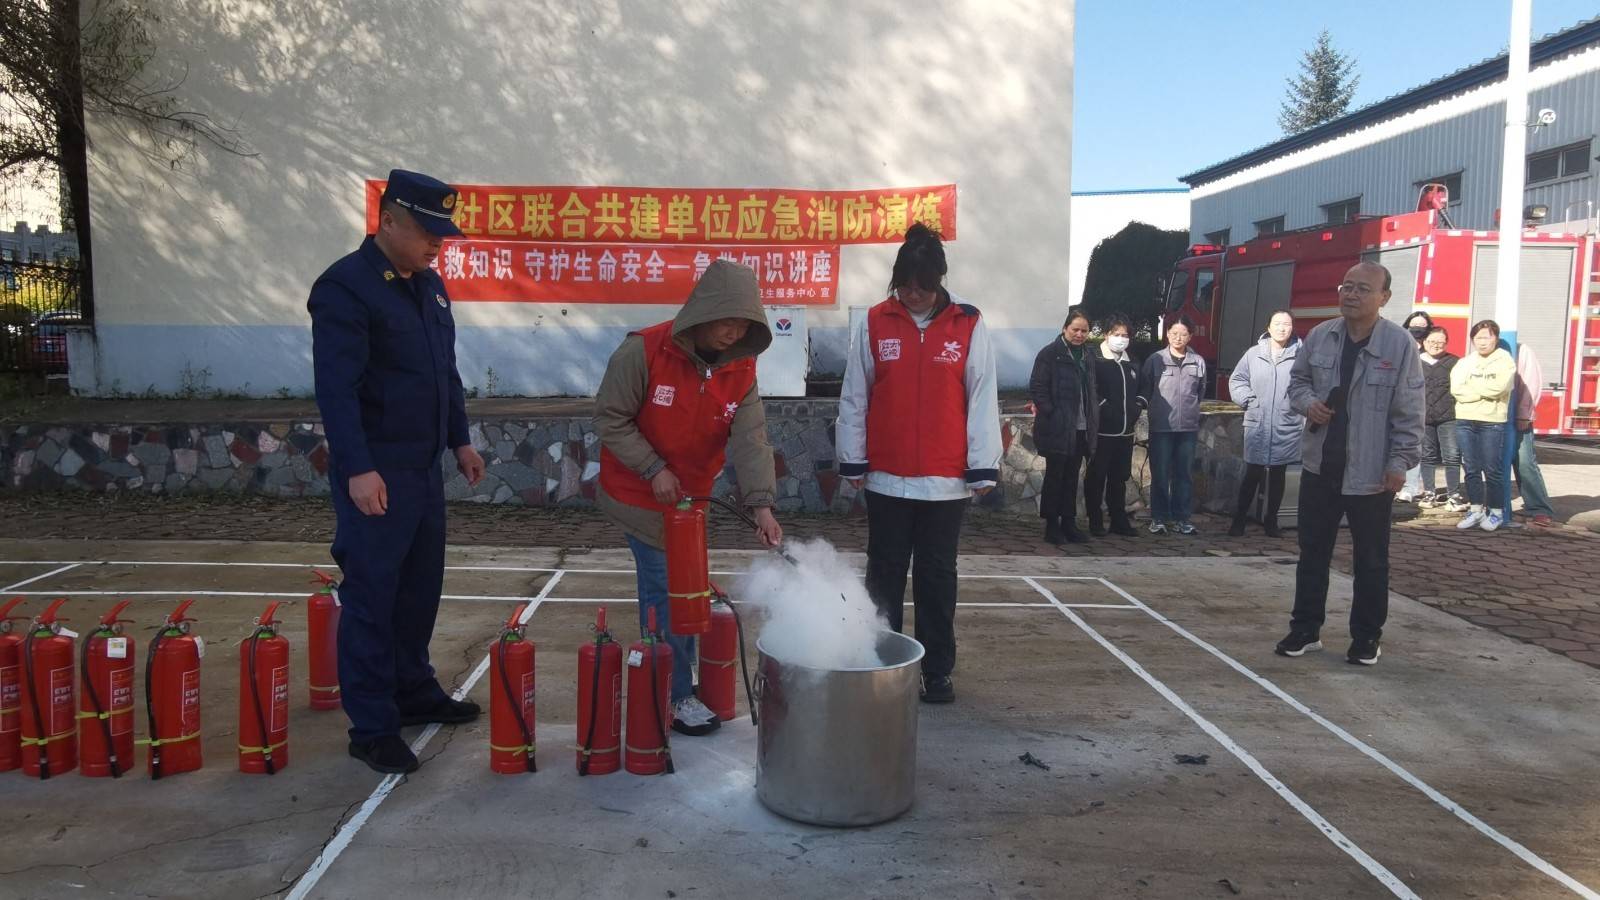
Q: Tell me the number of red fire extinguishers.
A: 11